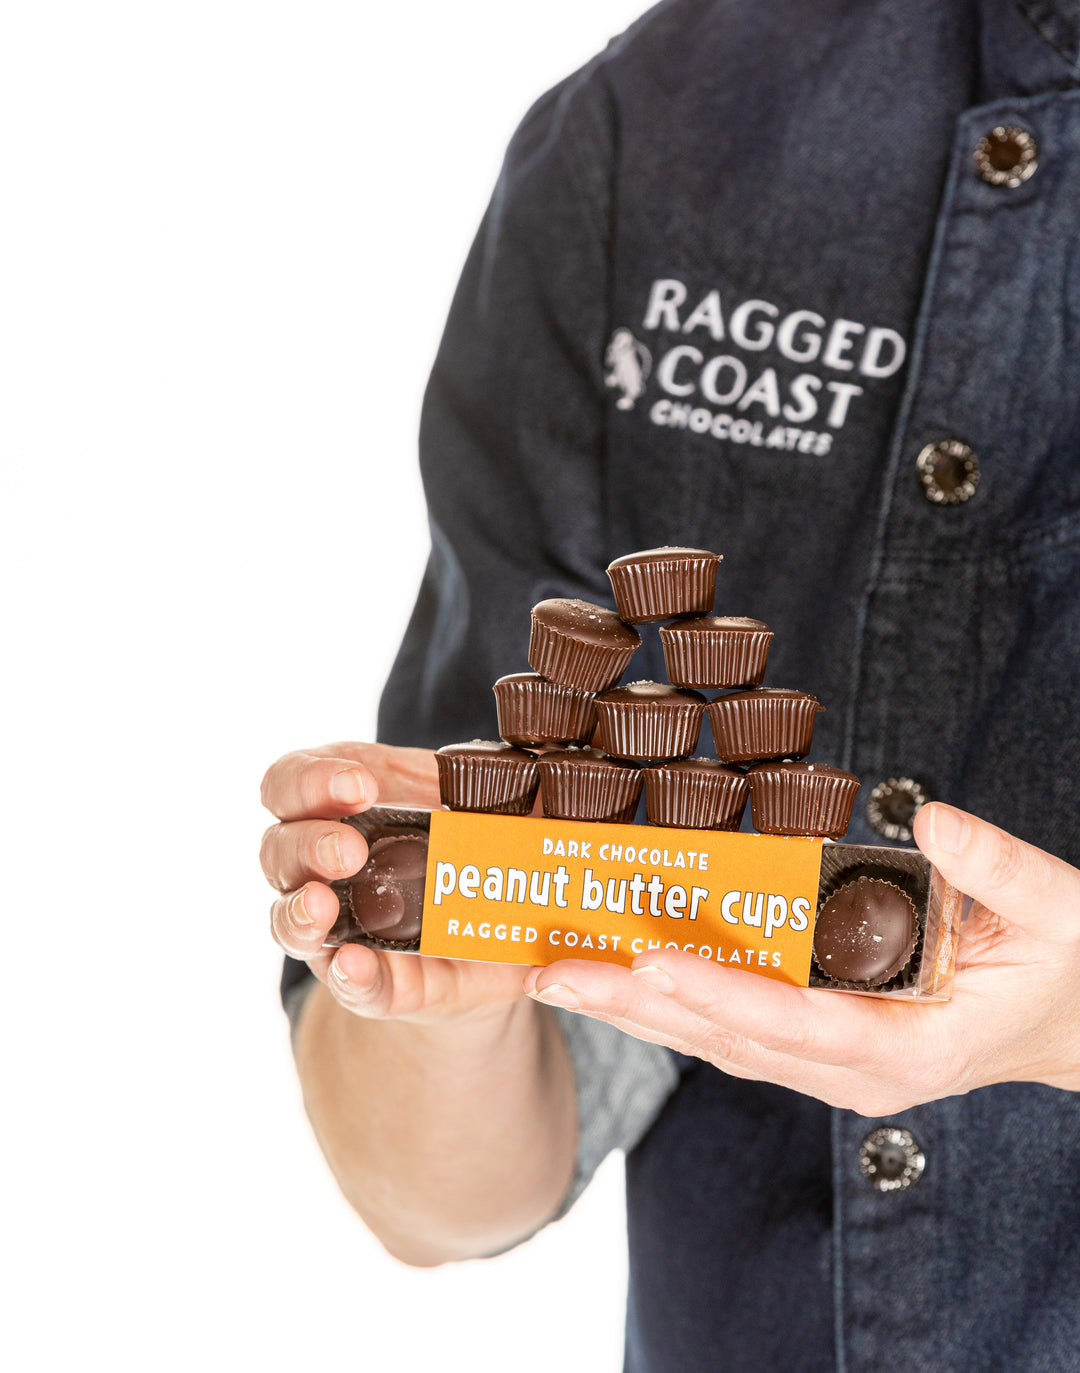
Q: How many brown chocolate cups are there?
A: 12